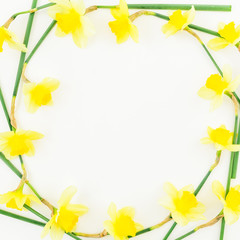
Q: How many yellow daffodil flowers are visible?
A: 14